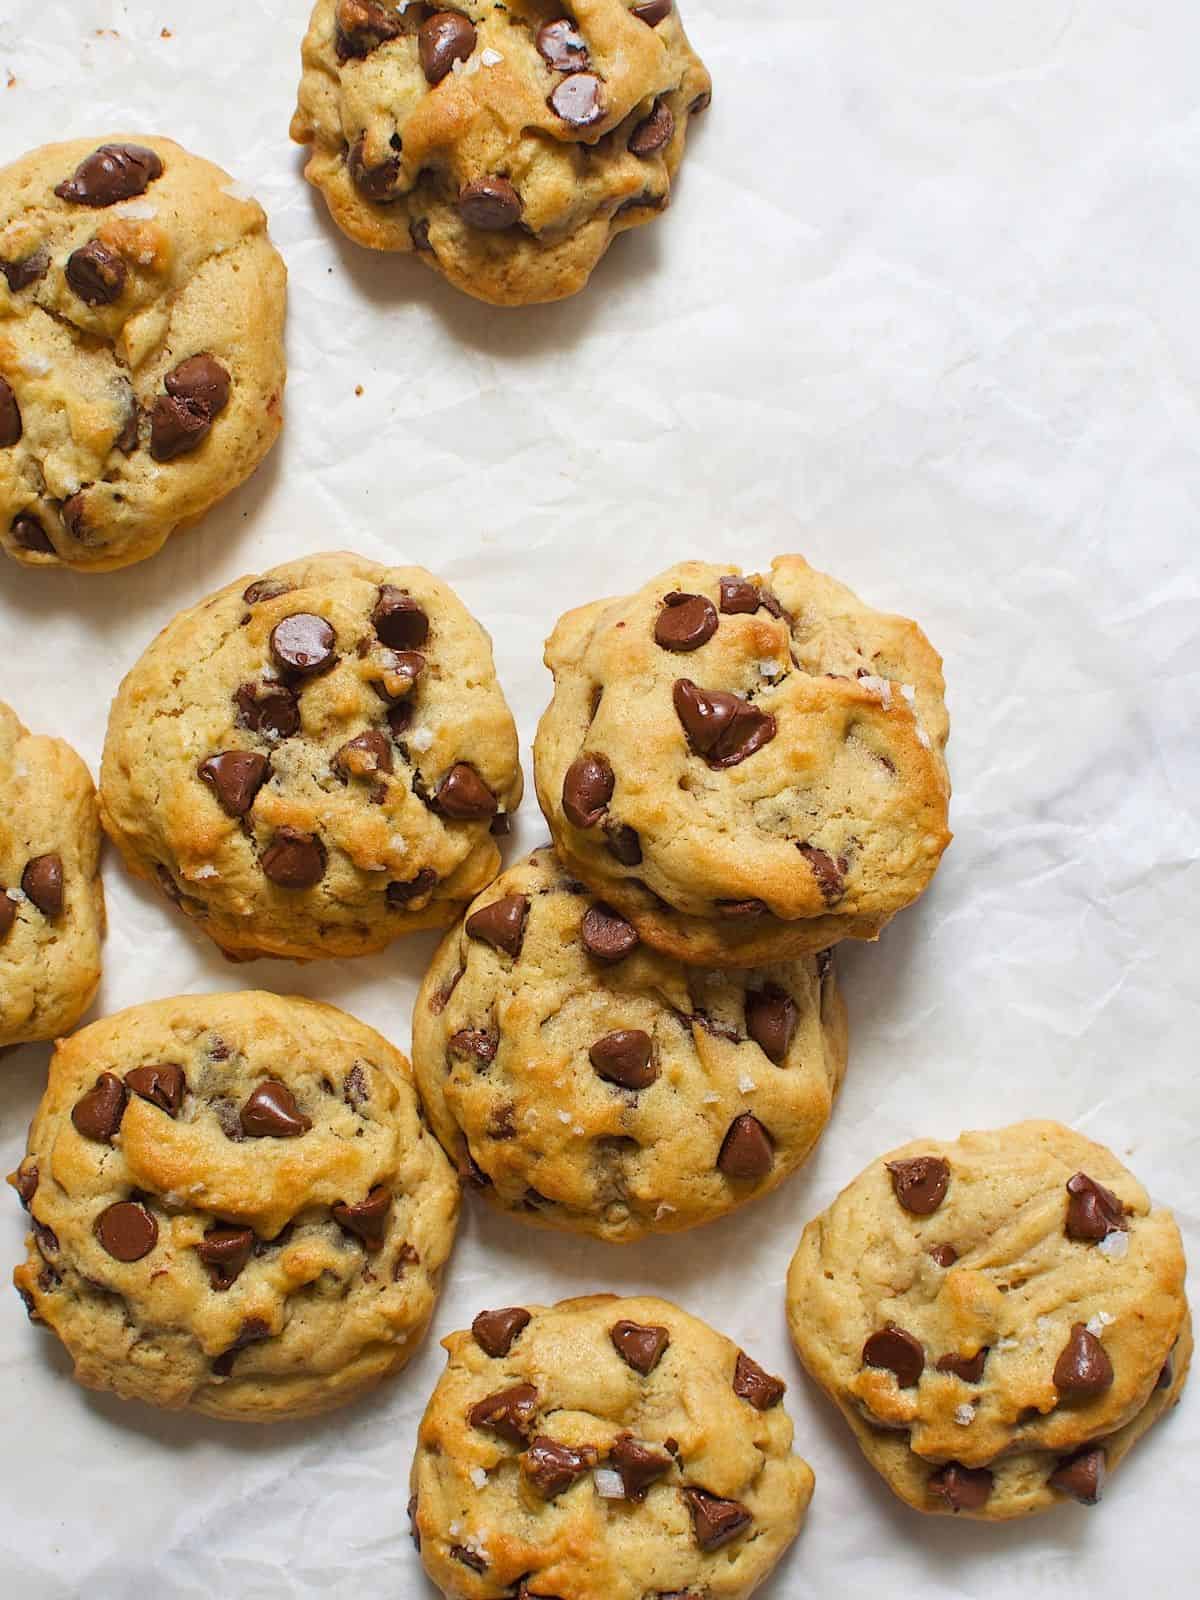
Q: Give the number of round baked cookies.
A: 9